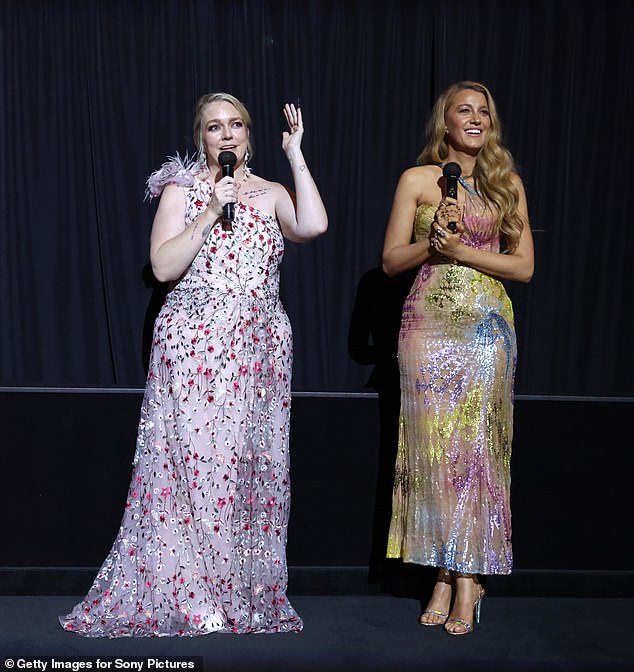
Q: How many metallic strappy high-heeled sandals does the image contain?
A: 2